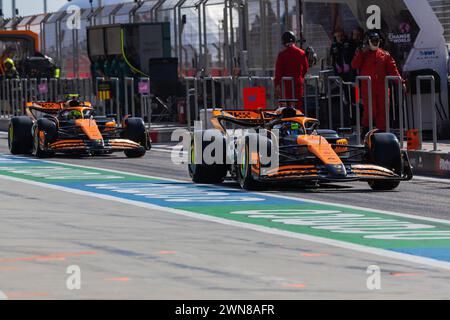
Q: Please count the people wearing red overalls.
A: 2